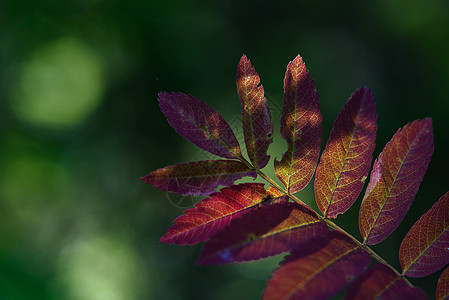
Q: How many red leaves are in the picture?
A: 12